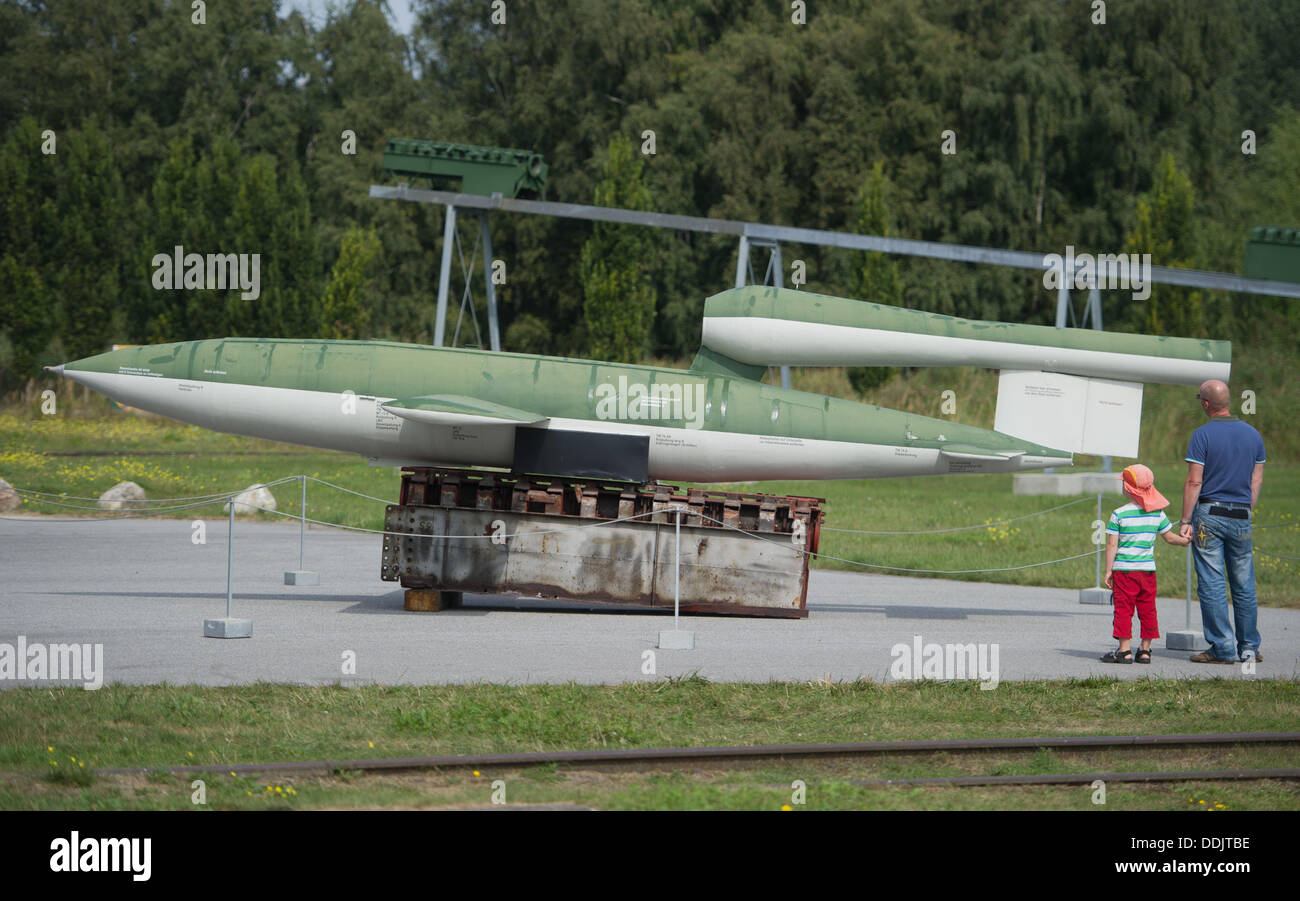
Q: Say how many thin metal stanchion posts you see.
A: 5